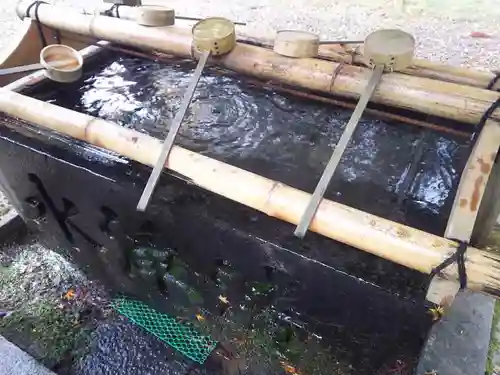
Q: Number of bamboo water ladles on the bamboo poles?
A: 5